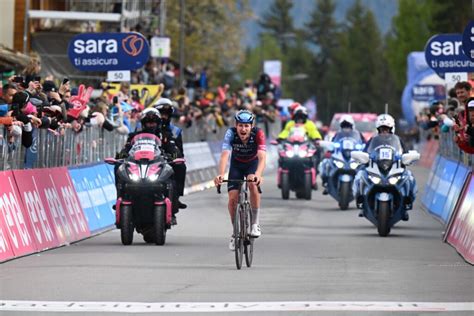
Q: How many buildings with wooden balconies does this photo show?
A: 1